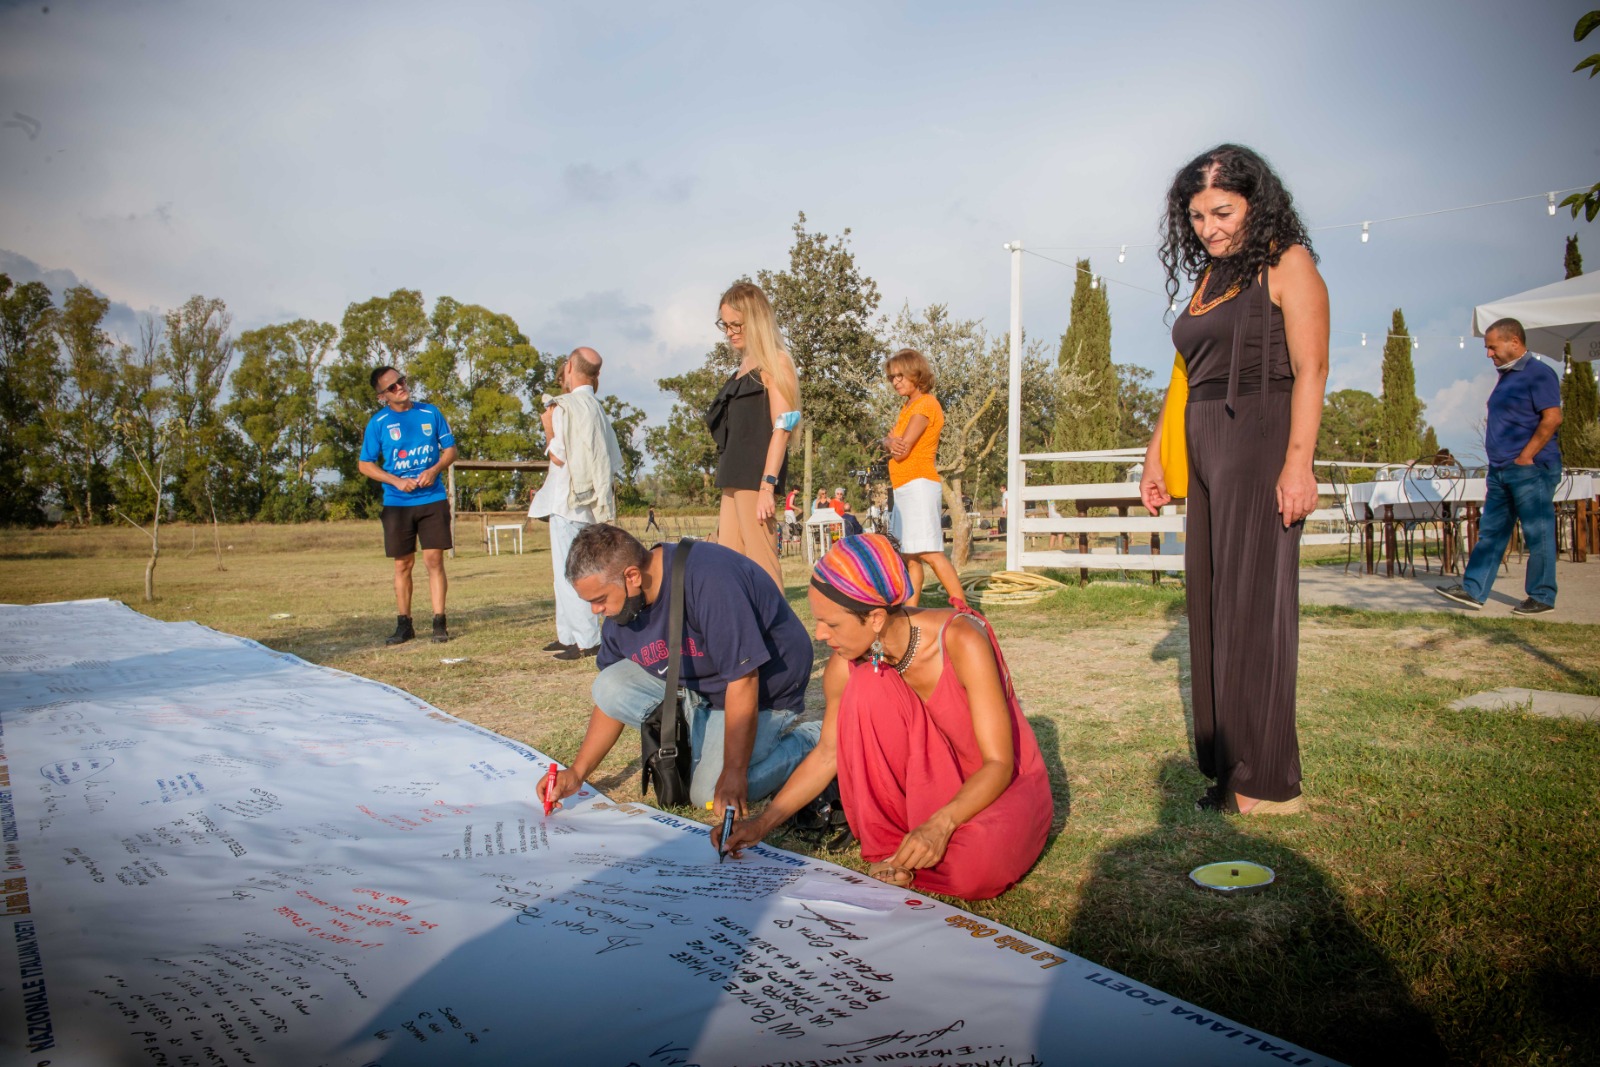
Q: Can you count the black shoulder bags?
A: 1